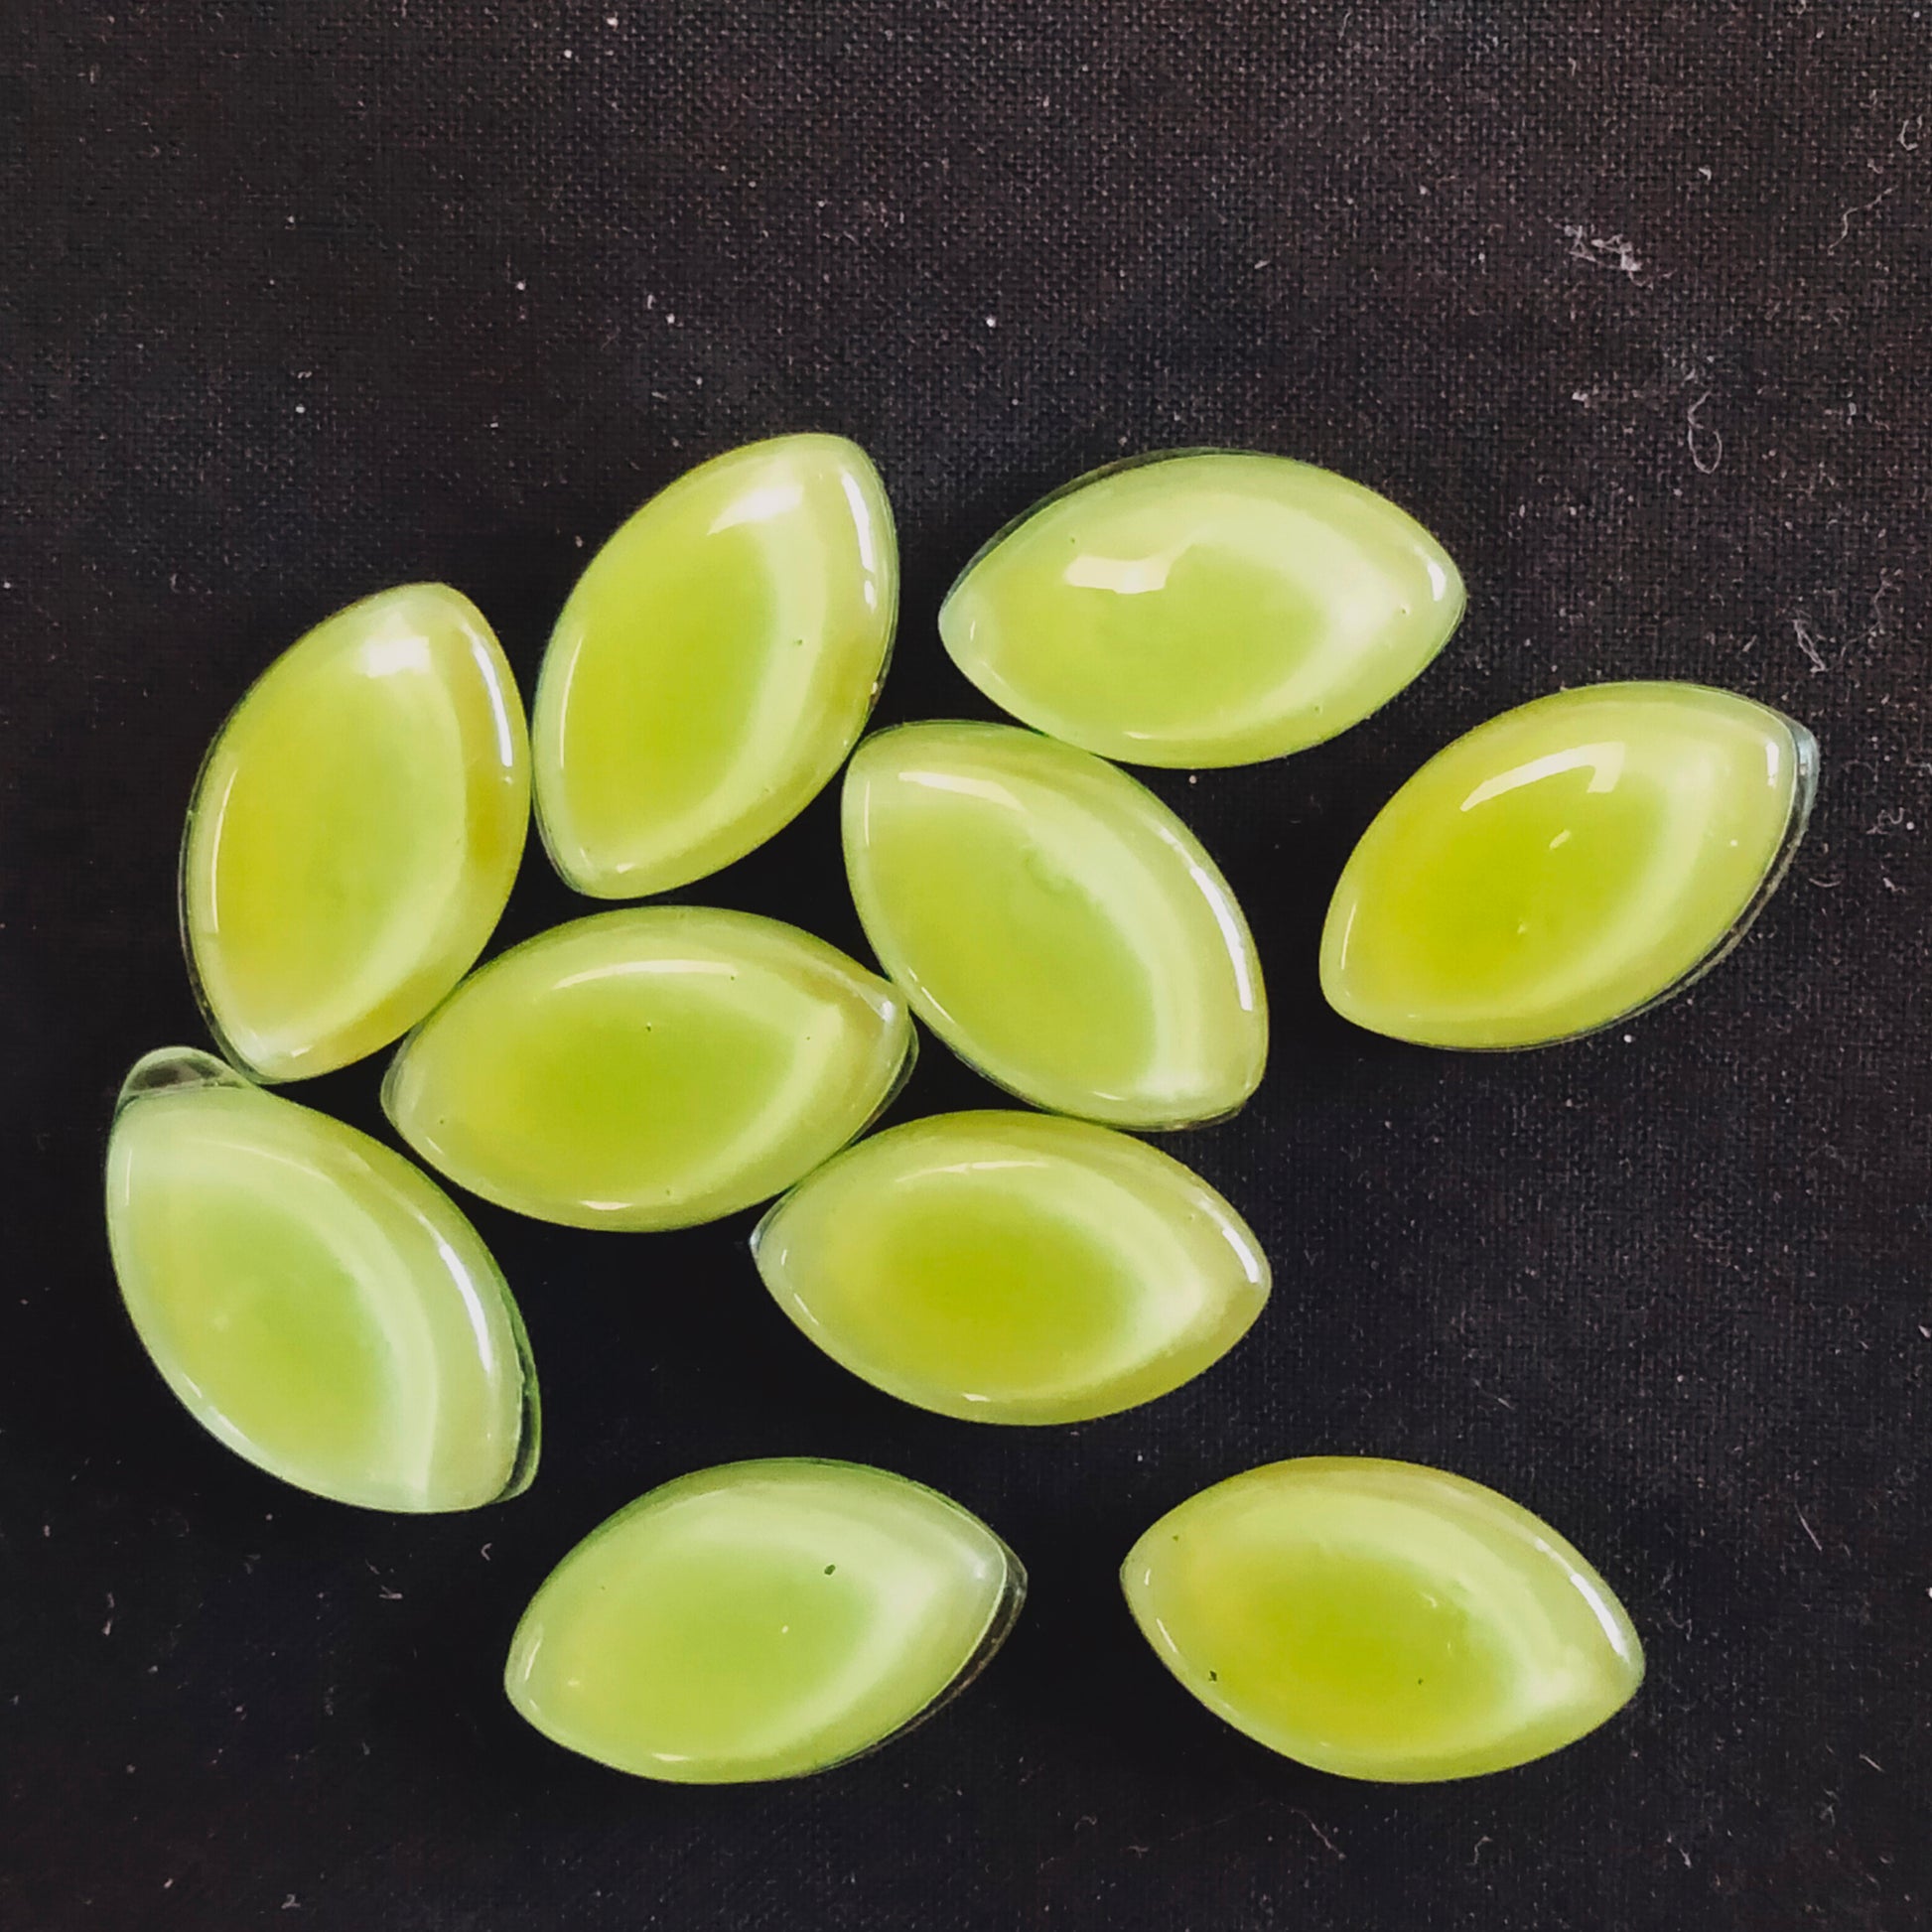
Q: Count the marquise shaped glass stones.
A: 10